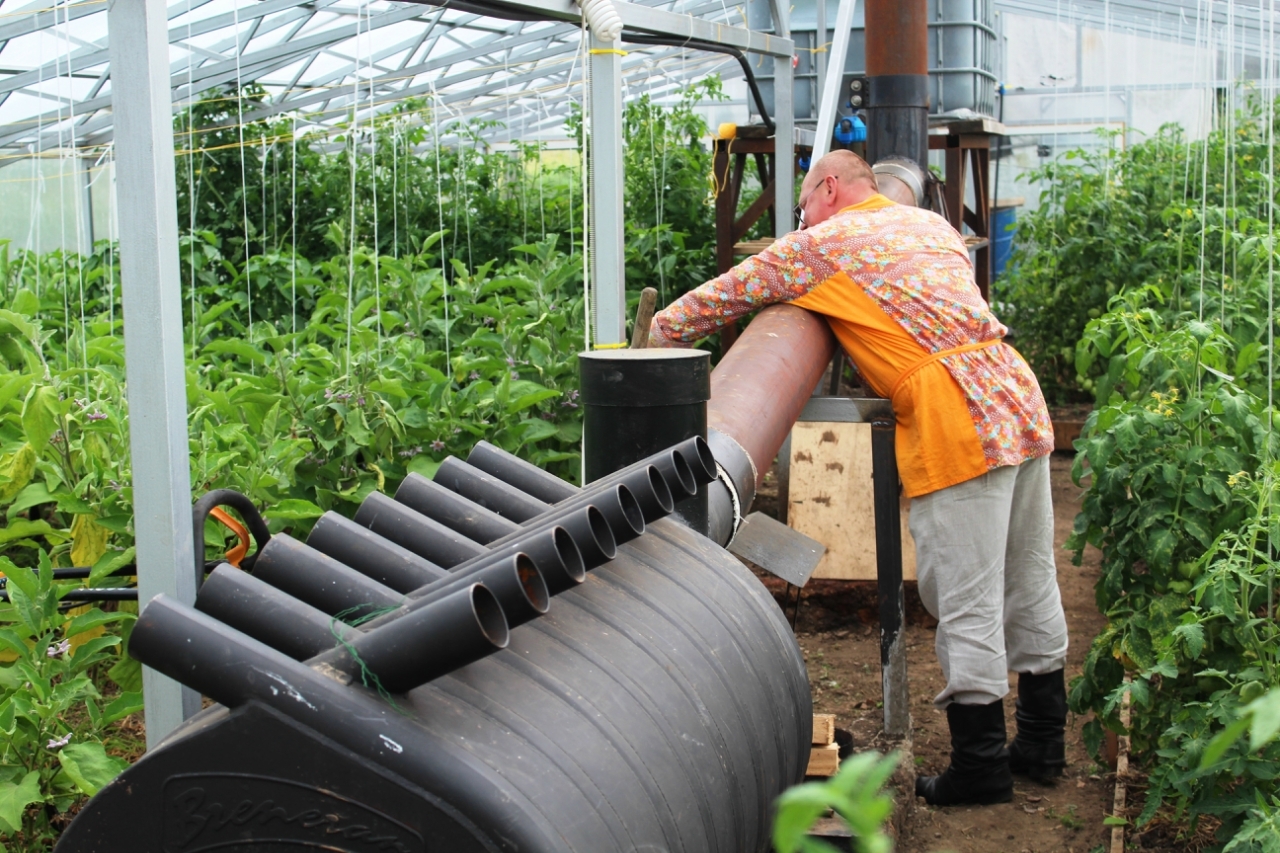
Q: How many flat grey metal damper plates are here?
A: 1